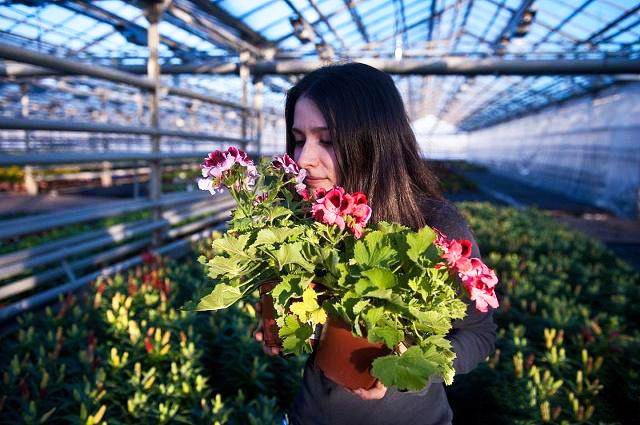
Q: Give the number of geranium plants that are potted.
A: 2